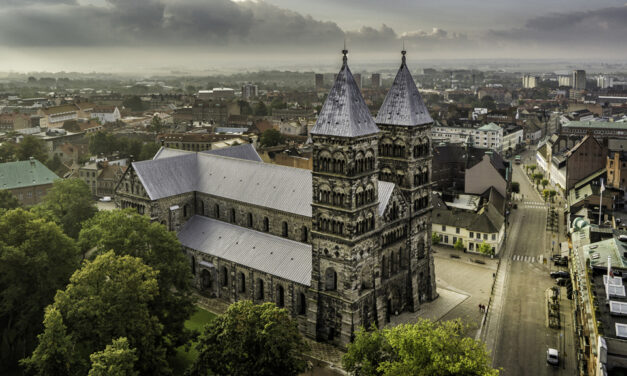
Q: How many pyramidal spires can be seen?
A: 2